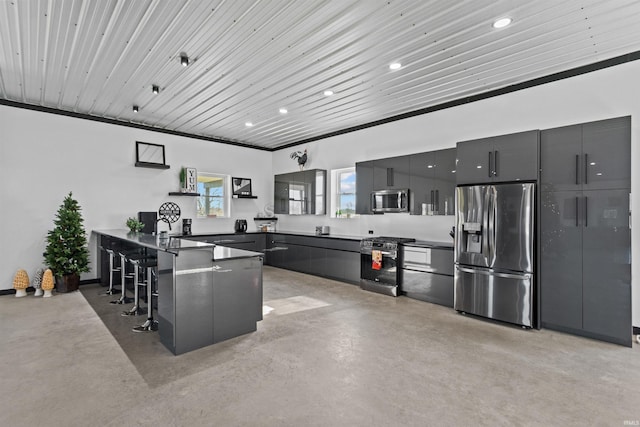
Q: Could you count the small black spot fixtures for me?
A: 3